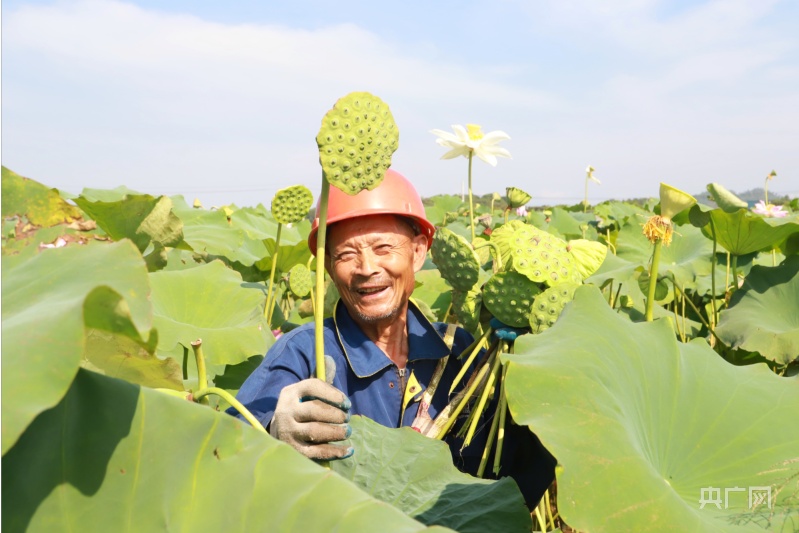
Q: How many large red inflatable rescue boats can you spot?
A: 0